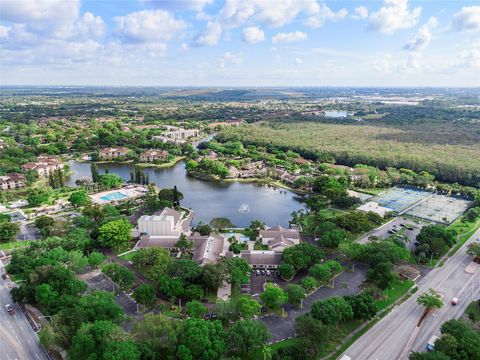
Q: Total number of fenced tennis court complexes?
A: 2